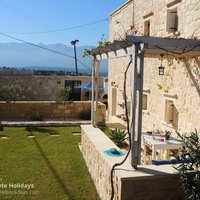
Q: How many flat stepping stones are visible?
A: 4